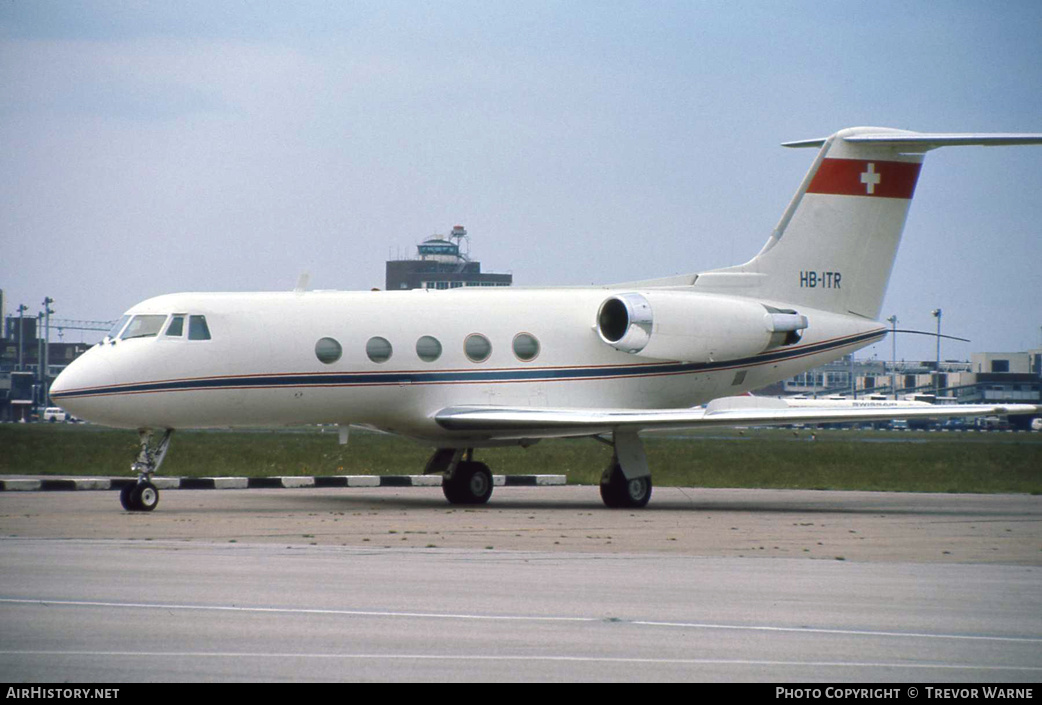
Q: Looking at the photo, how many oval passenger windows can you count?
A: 5